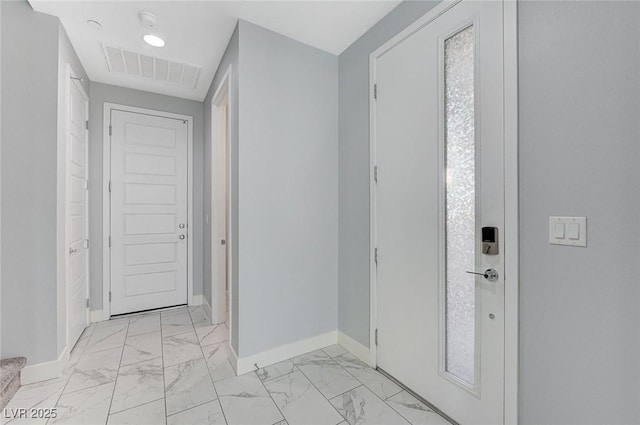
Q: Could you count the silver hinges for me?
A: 12